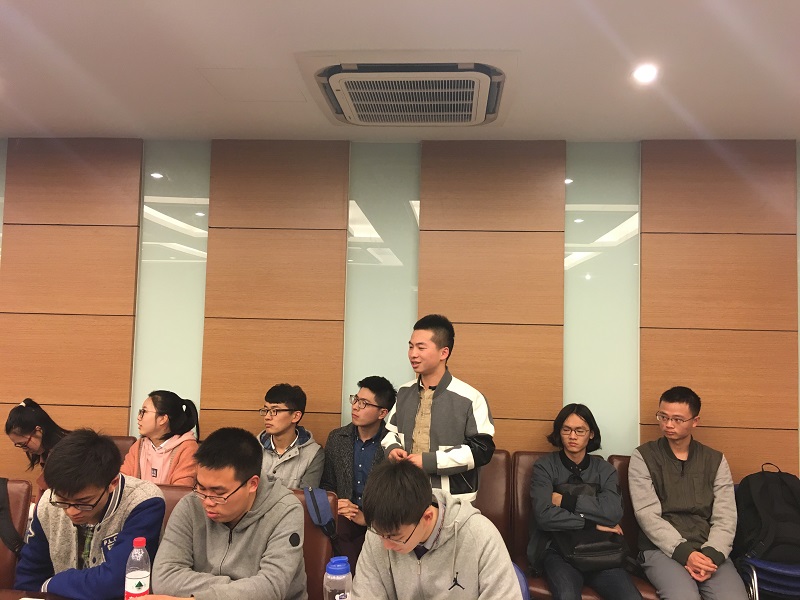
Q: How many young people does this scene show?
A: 10